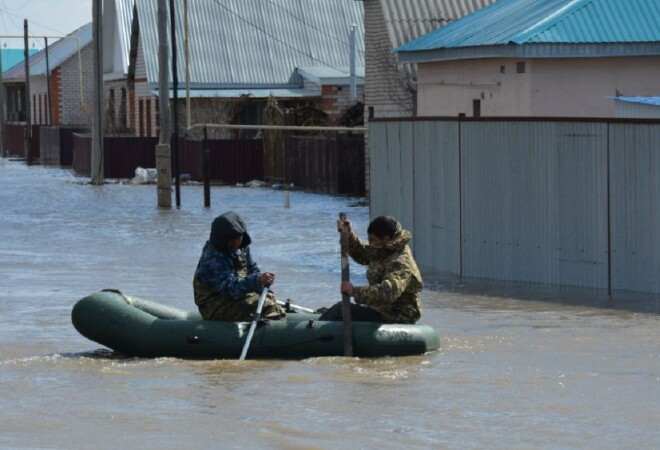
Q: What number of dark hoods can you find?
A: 1